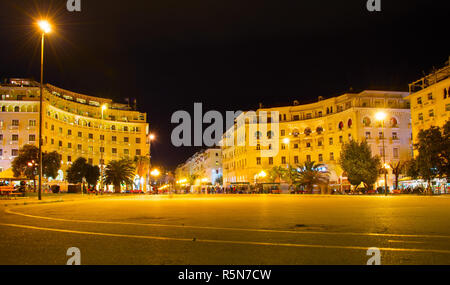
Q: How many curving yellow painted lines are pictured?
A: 2